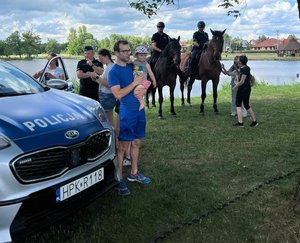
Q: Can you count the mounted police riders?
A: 2